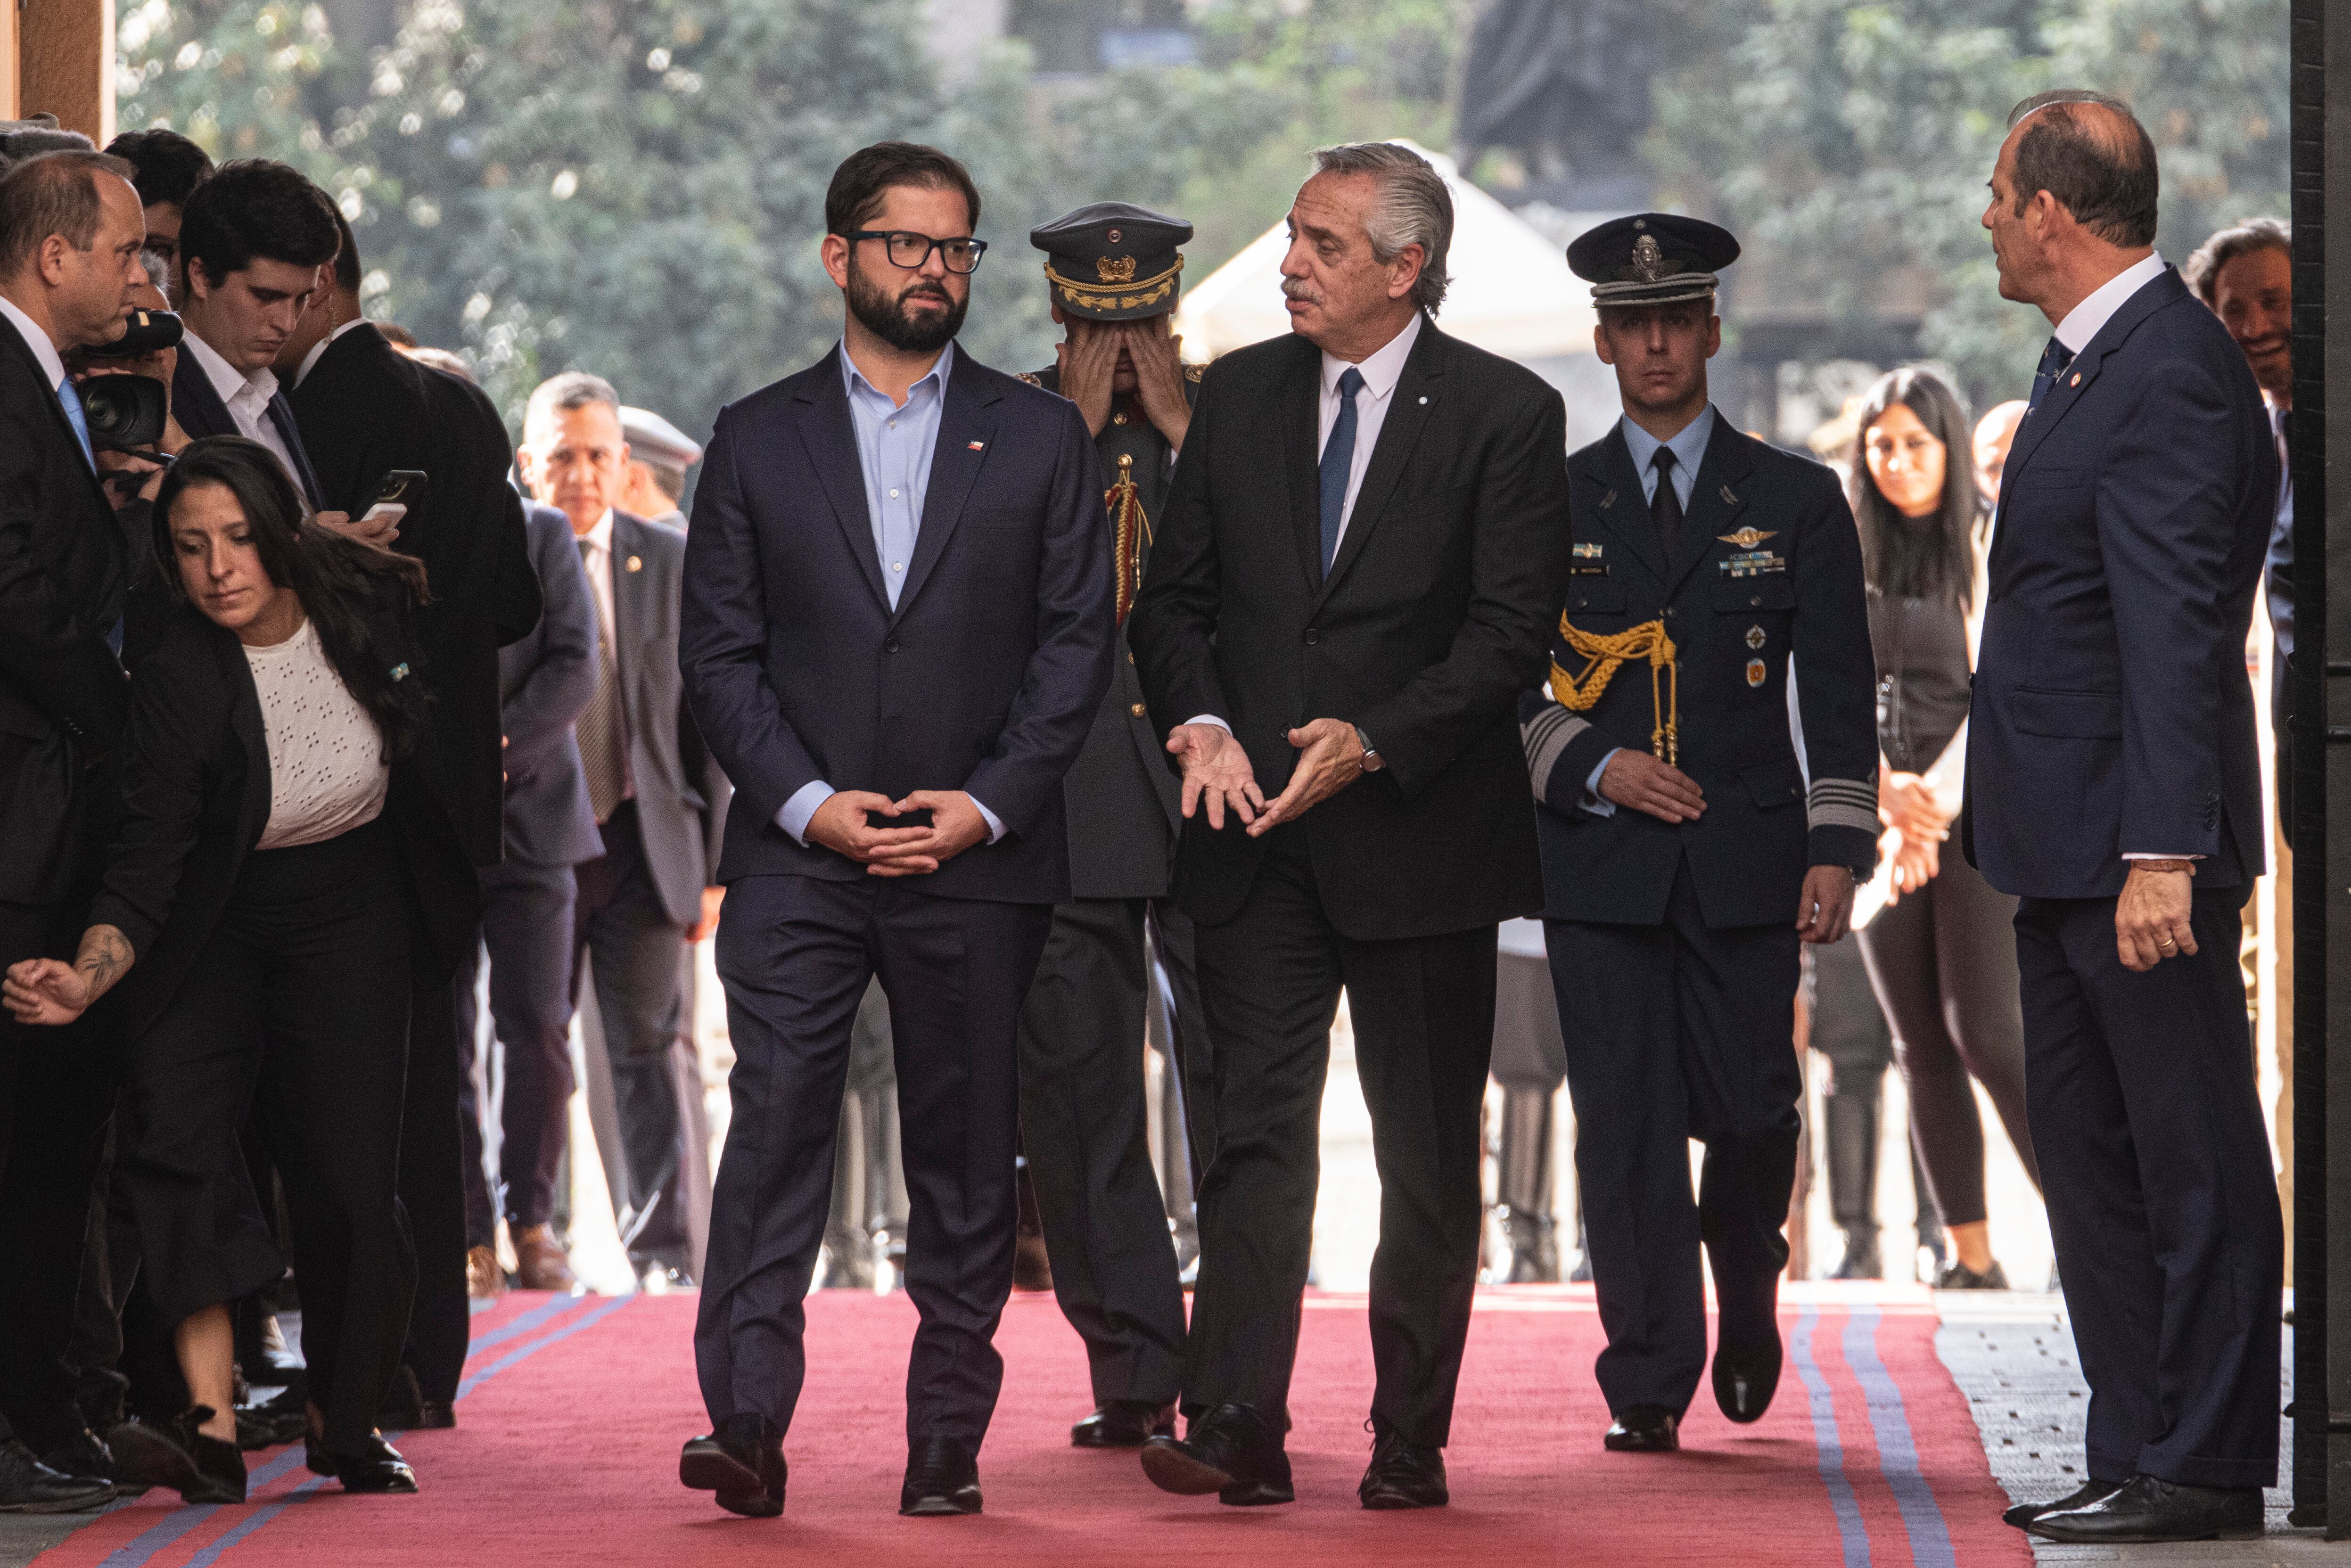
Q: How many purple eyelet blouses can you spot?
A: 0